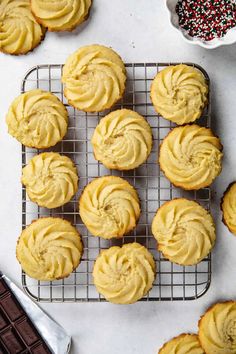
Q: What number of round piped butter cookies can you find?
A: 15